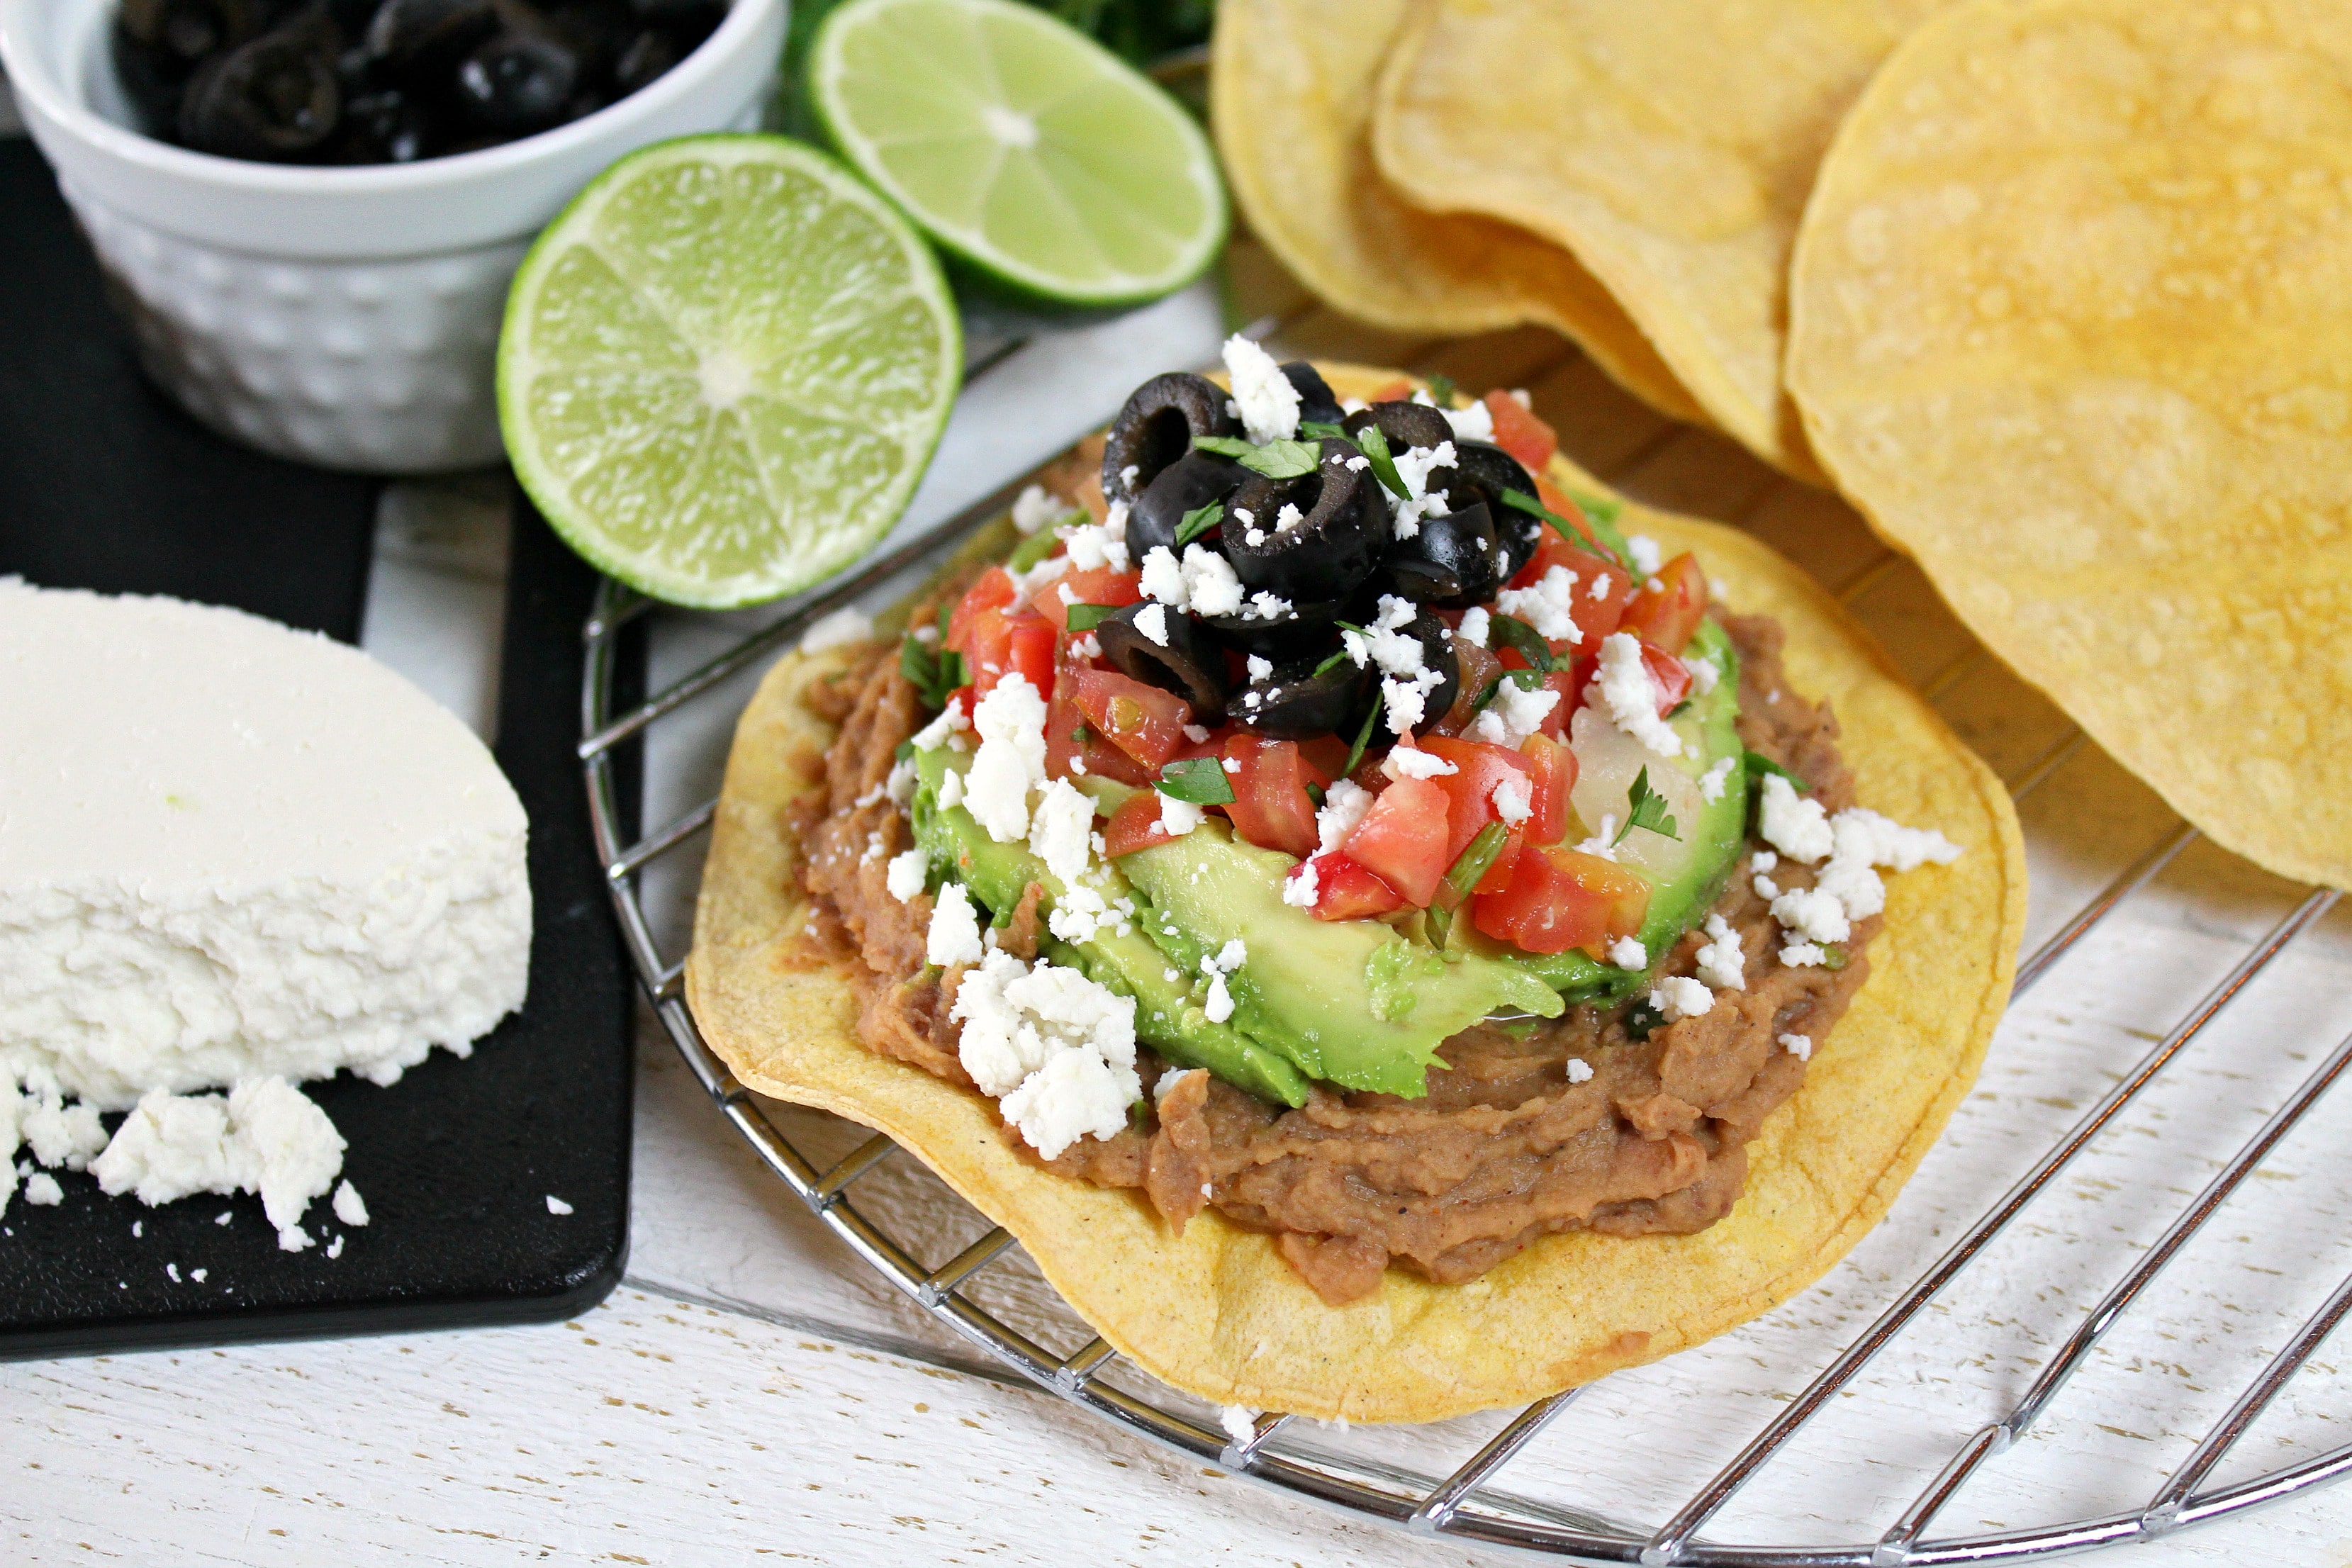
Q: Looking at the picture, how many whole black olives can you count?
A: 0